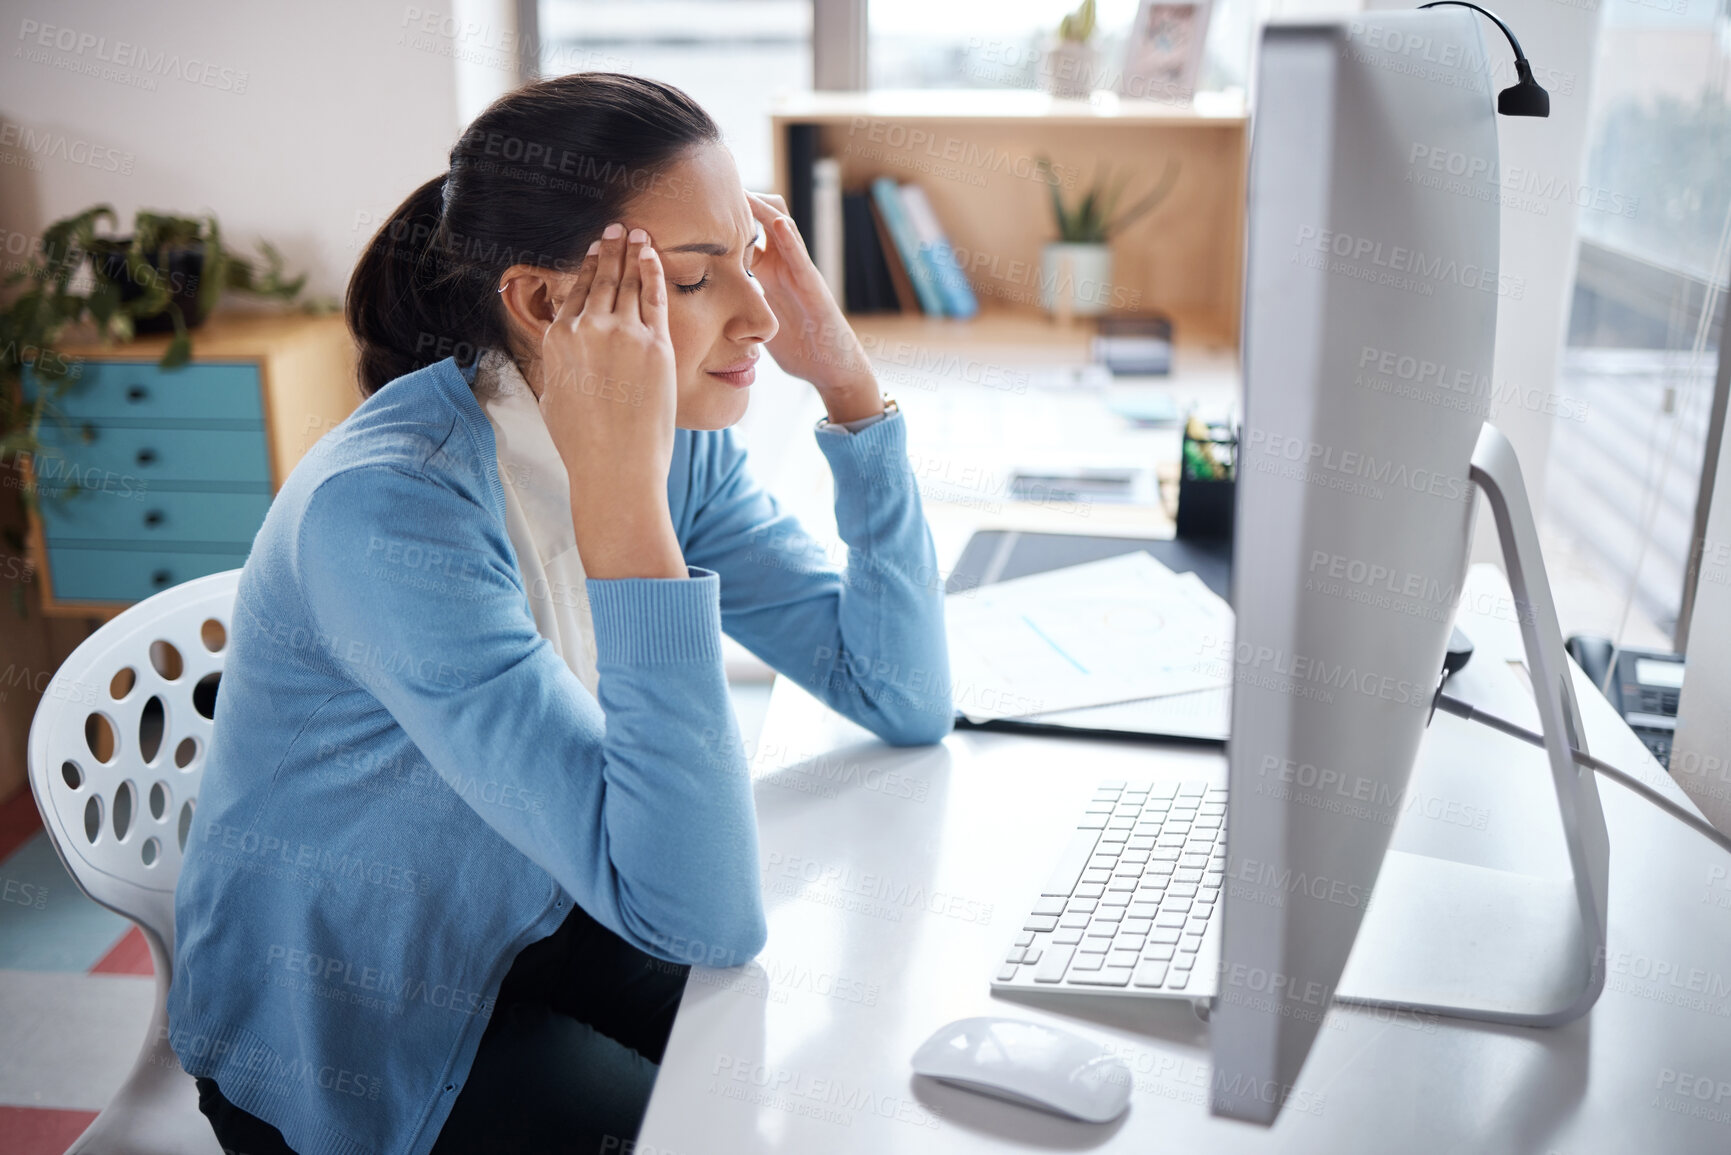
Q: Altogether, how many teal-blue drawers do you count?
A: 4